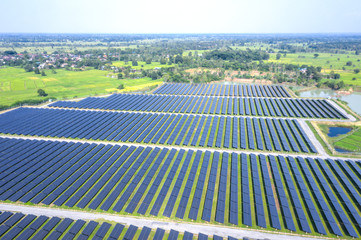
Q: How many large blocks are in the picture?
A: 5